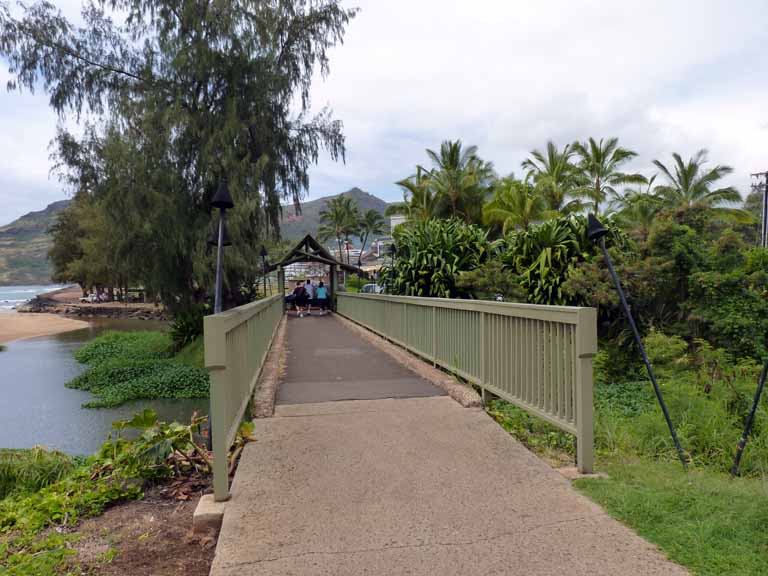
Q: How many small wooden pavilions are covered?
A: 1